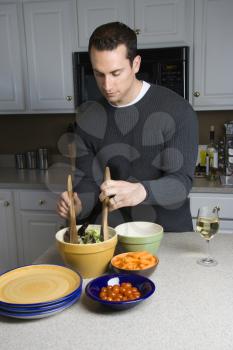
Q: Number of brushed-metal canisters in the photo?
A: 3